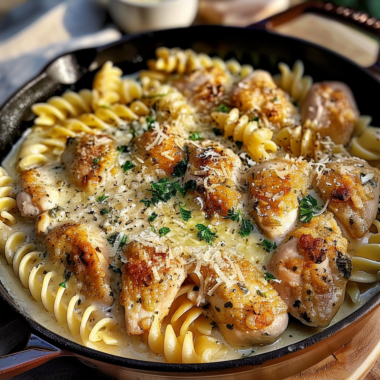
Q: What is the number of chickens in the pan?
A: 13